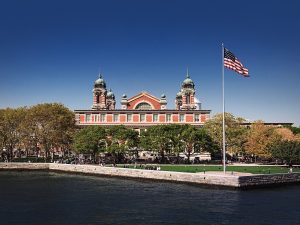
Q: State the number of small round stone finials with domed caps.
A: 2